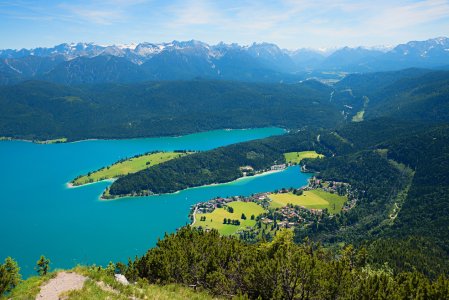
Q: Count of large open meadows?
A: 4